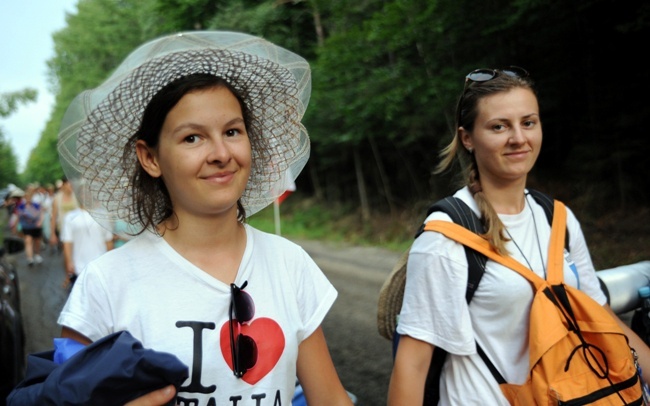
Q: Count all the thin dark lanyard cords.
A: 1